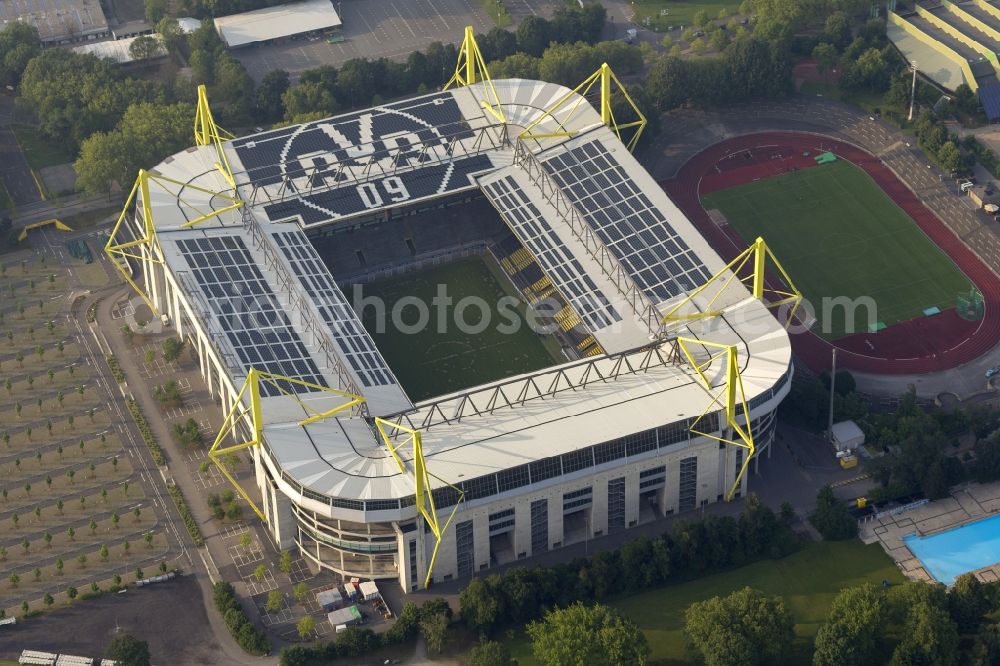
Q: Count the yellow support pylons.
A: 8